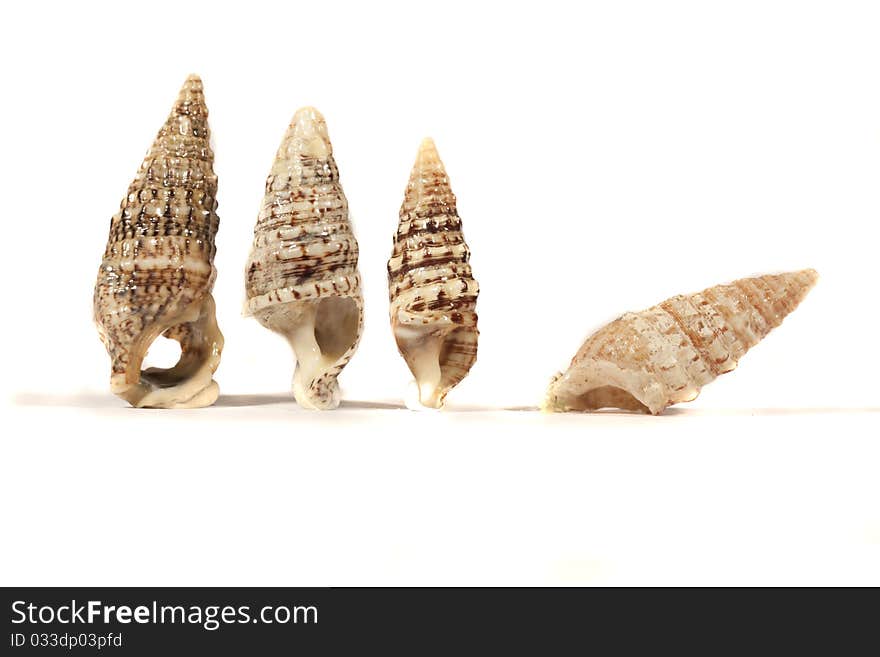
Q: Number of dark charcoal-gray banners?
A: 1